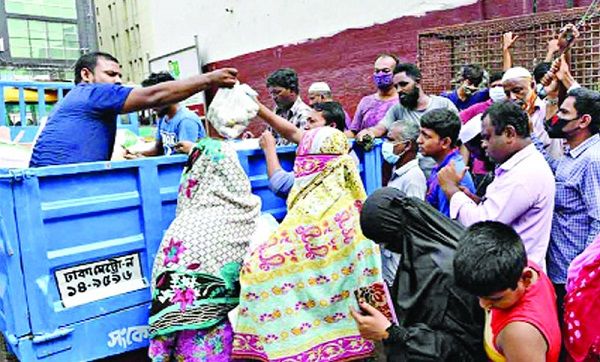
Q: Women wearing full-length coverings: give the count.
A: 3